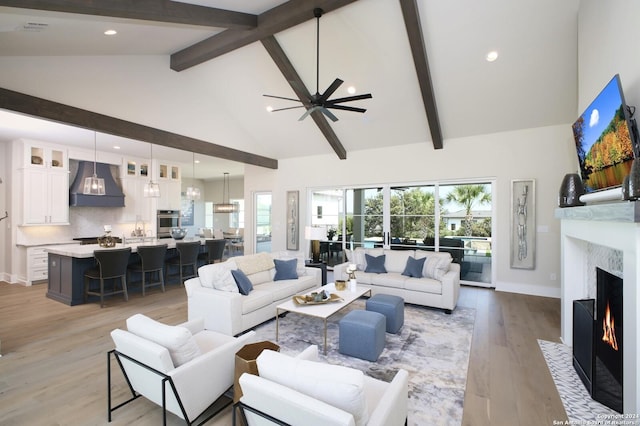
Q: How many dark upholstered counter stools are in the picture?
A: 4